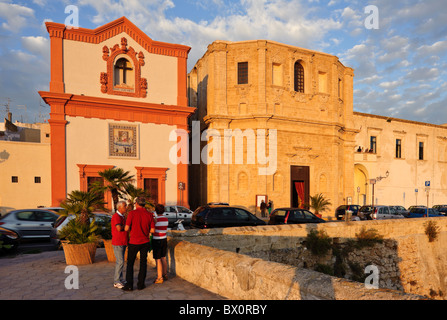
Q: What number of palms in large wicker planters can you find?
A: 2